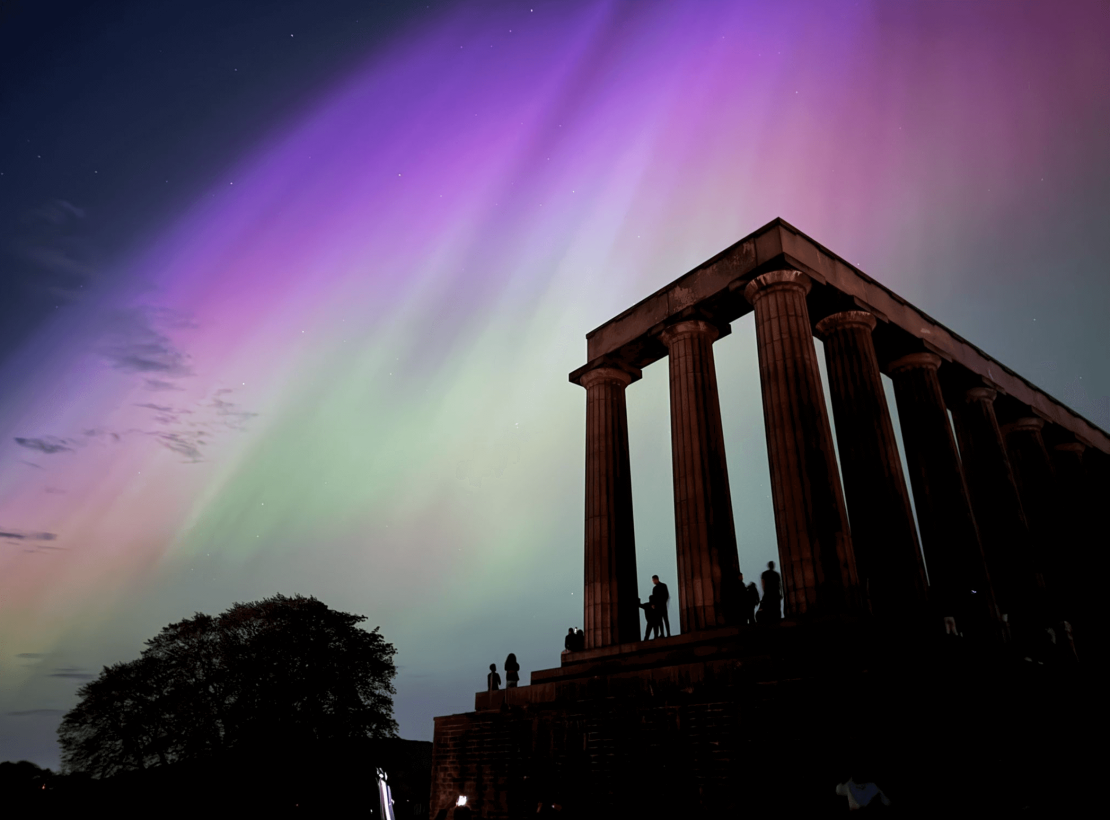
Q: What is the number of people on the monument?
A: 9